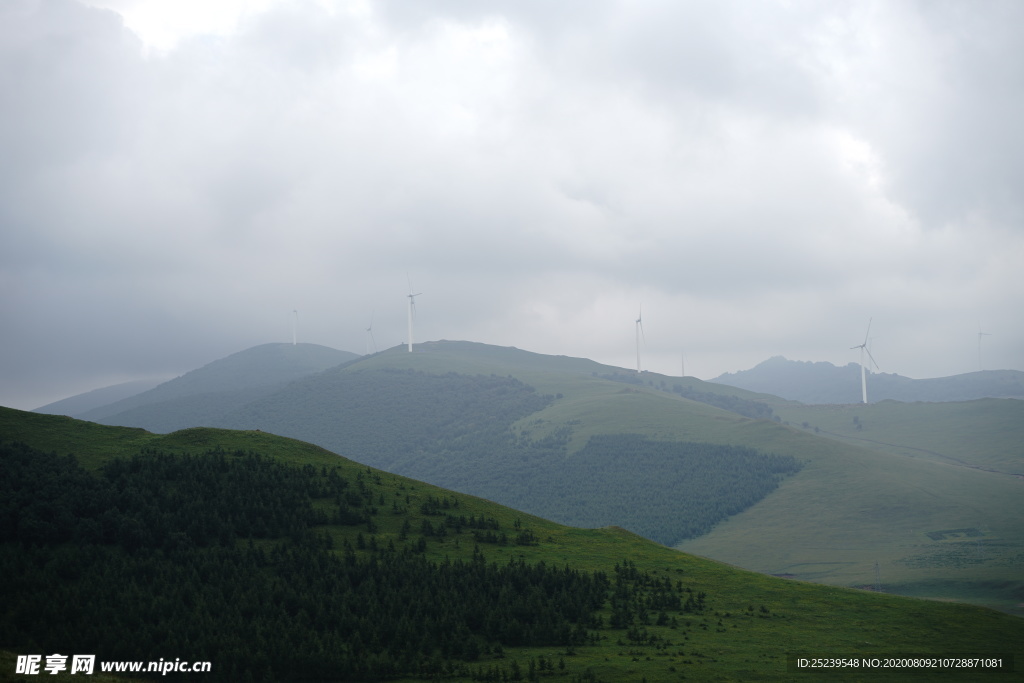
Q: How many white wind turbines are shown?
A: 7